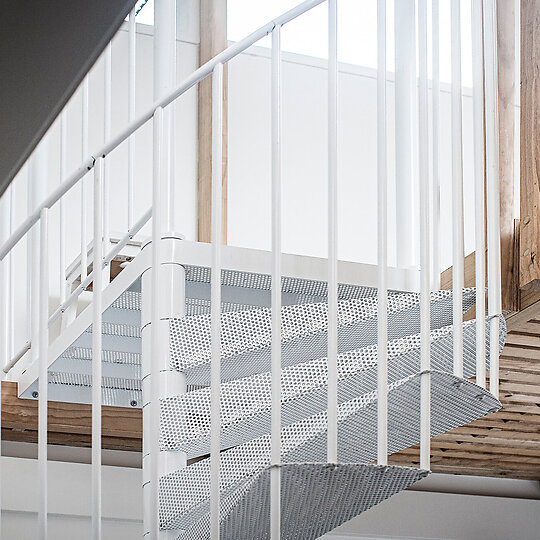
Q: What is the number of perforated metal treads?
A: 4